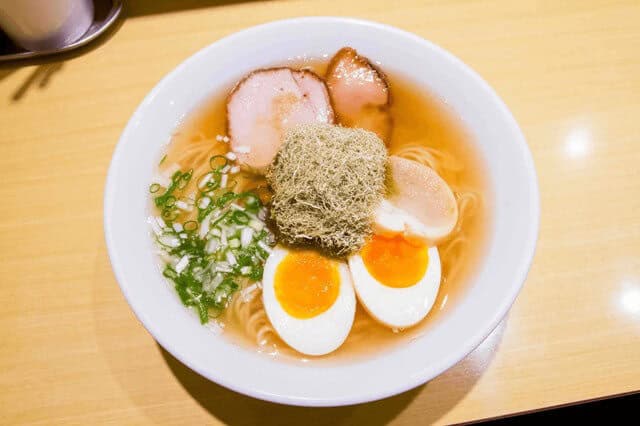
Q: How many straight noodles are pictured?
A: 0